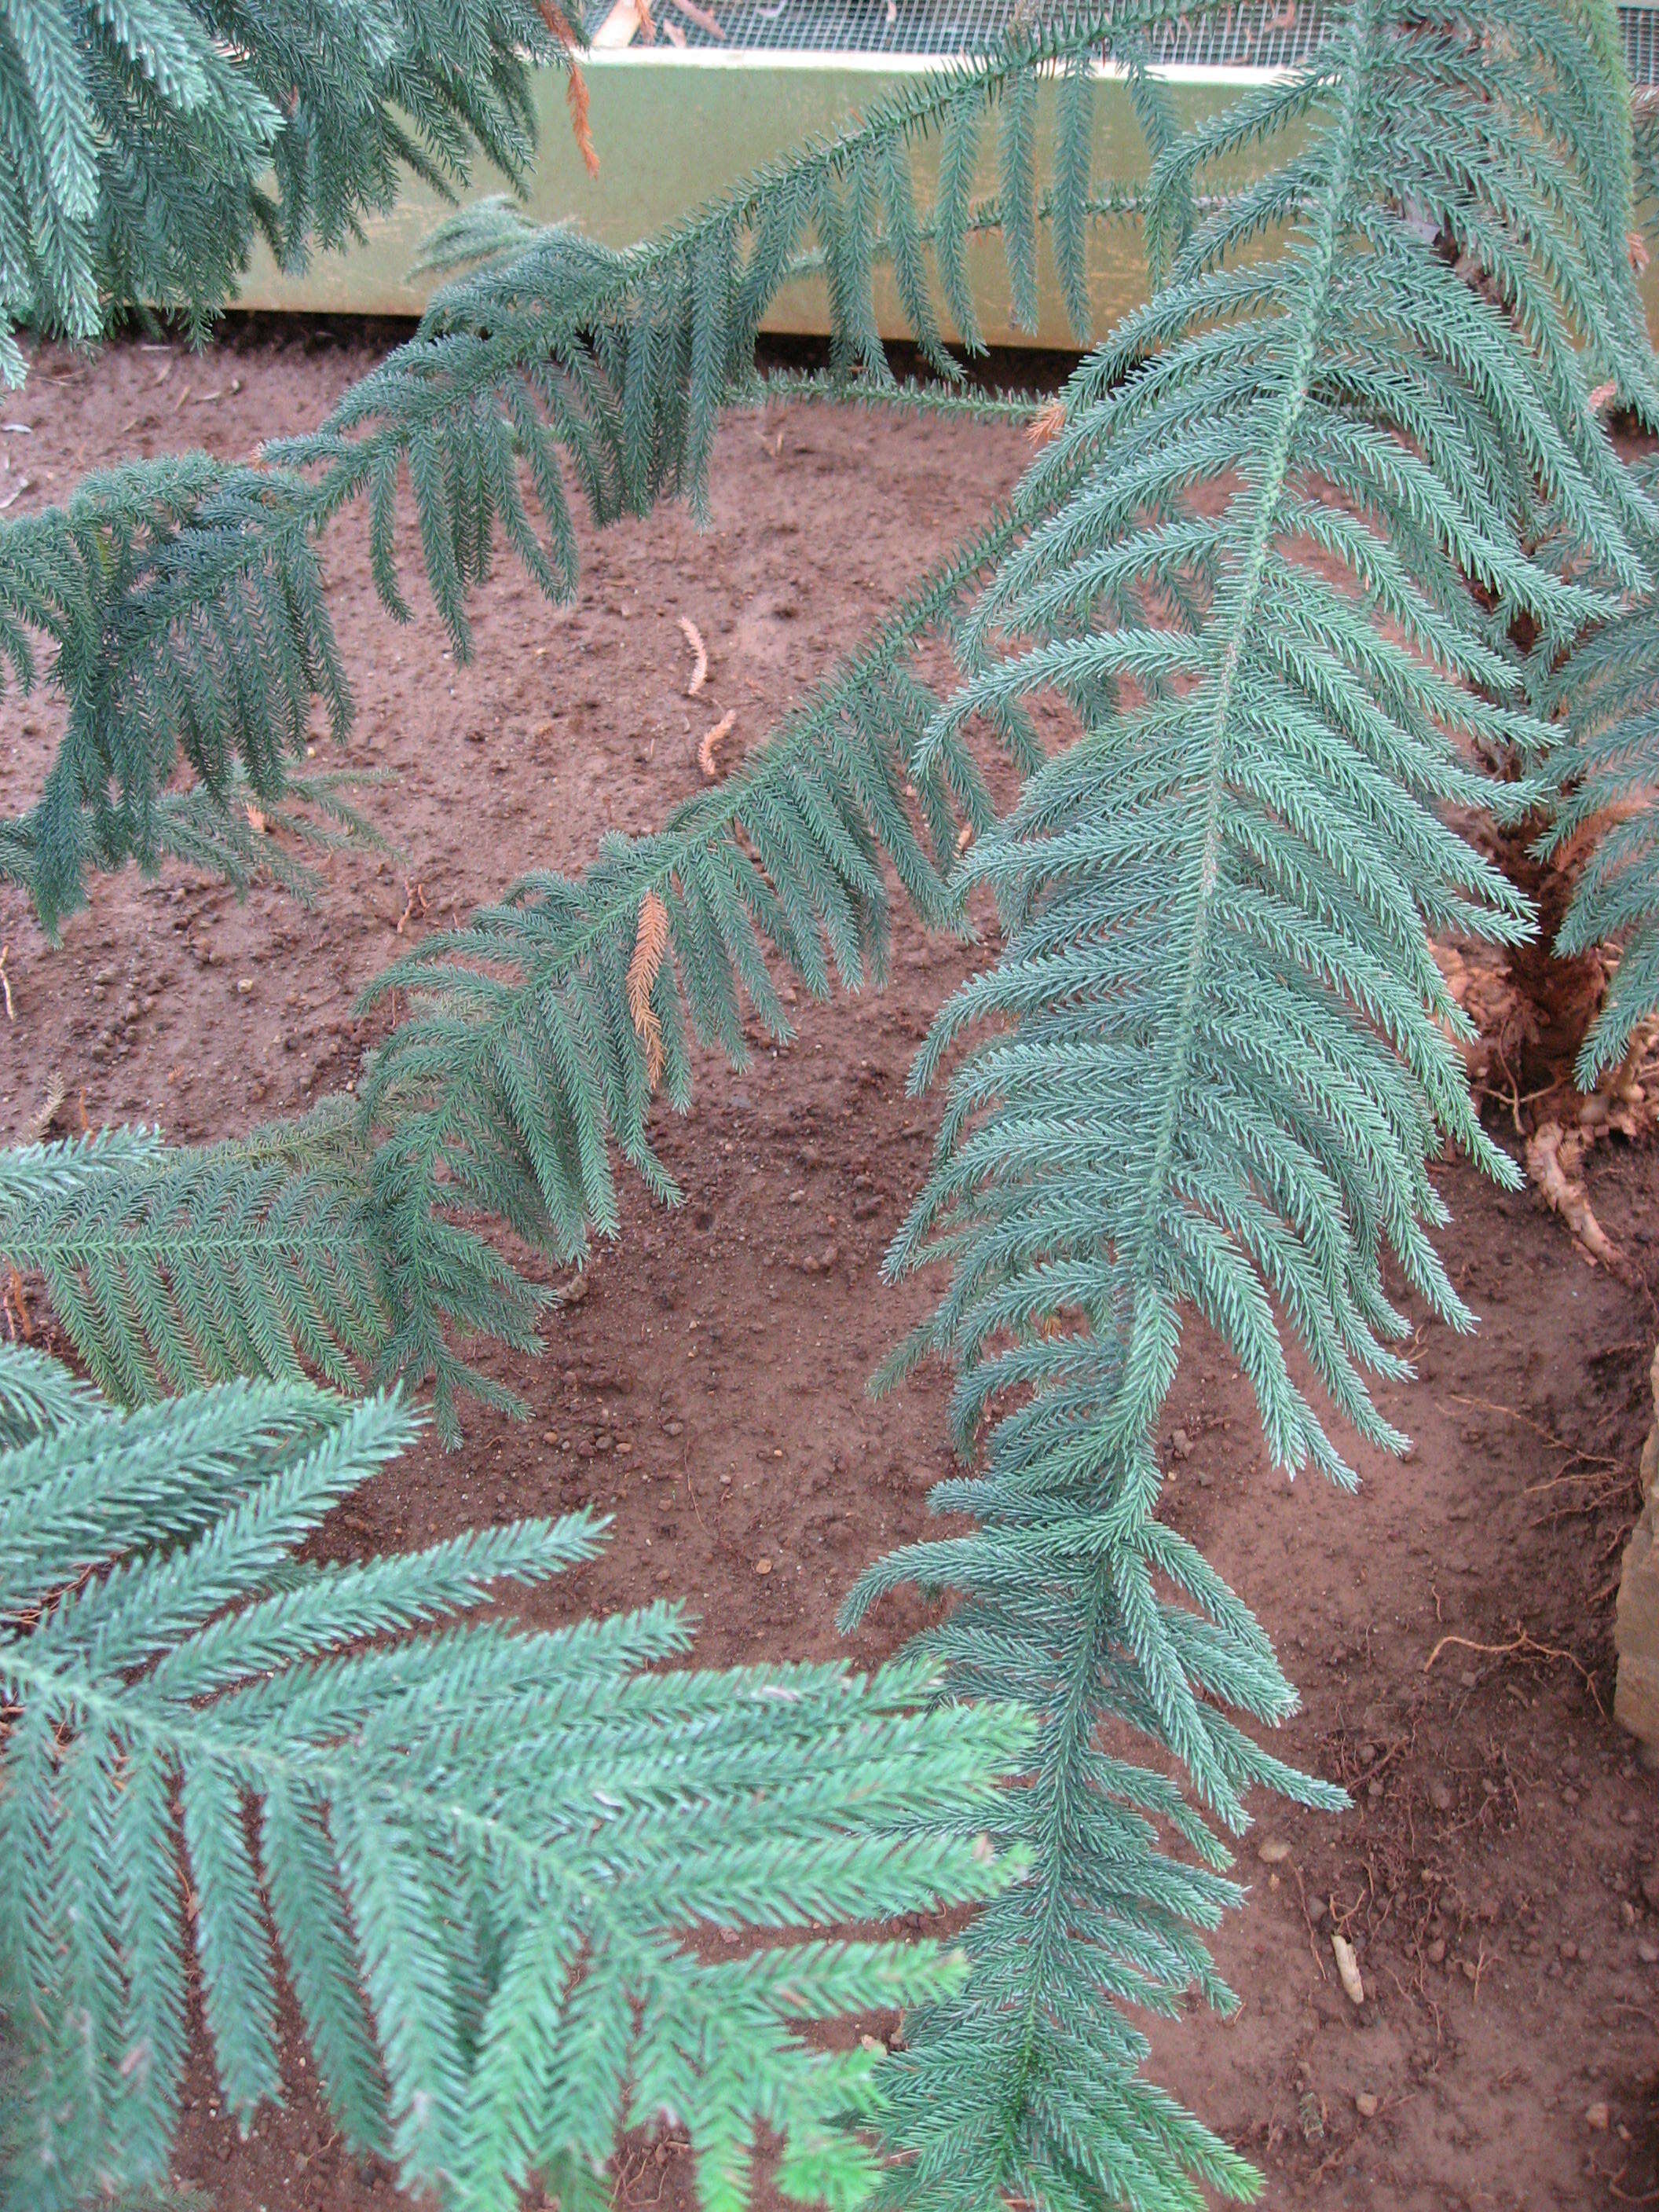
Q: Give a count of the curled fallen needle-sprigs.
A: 2